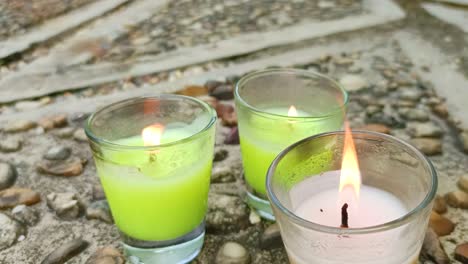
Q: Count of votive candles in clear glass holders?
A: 3